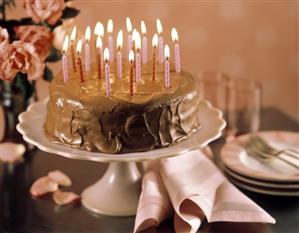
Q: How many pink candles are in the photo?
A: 11